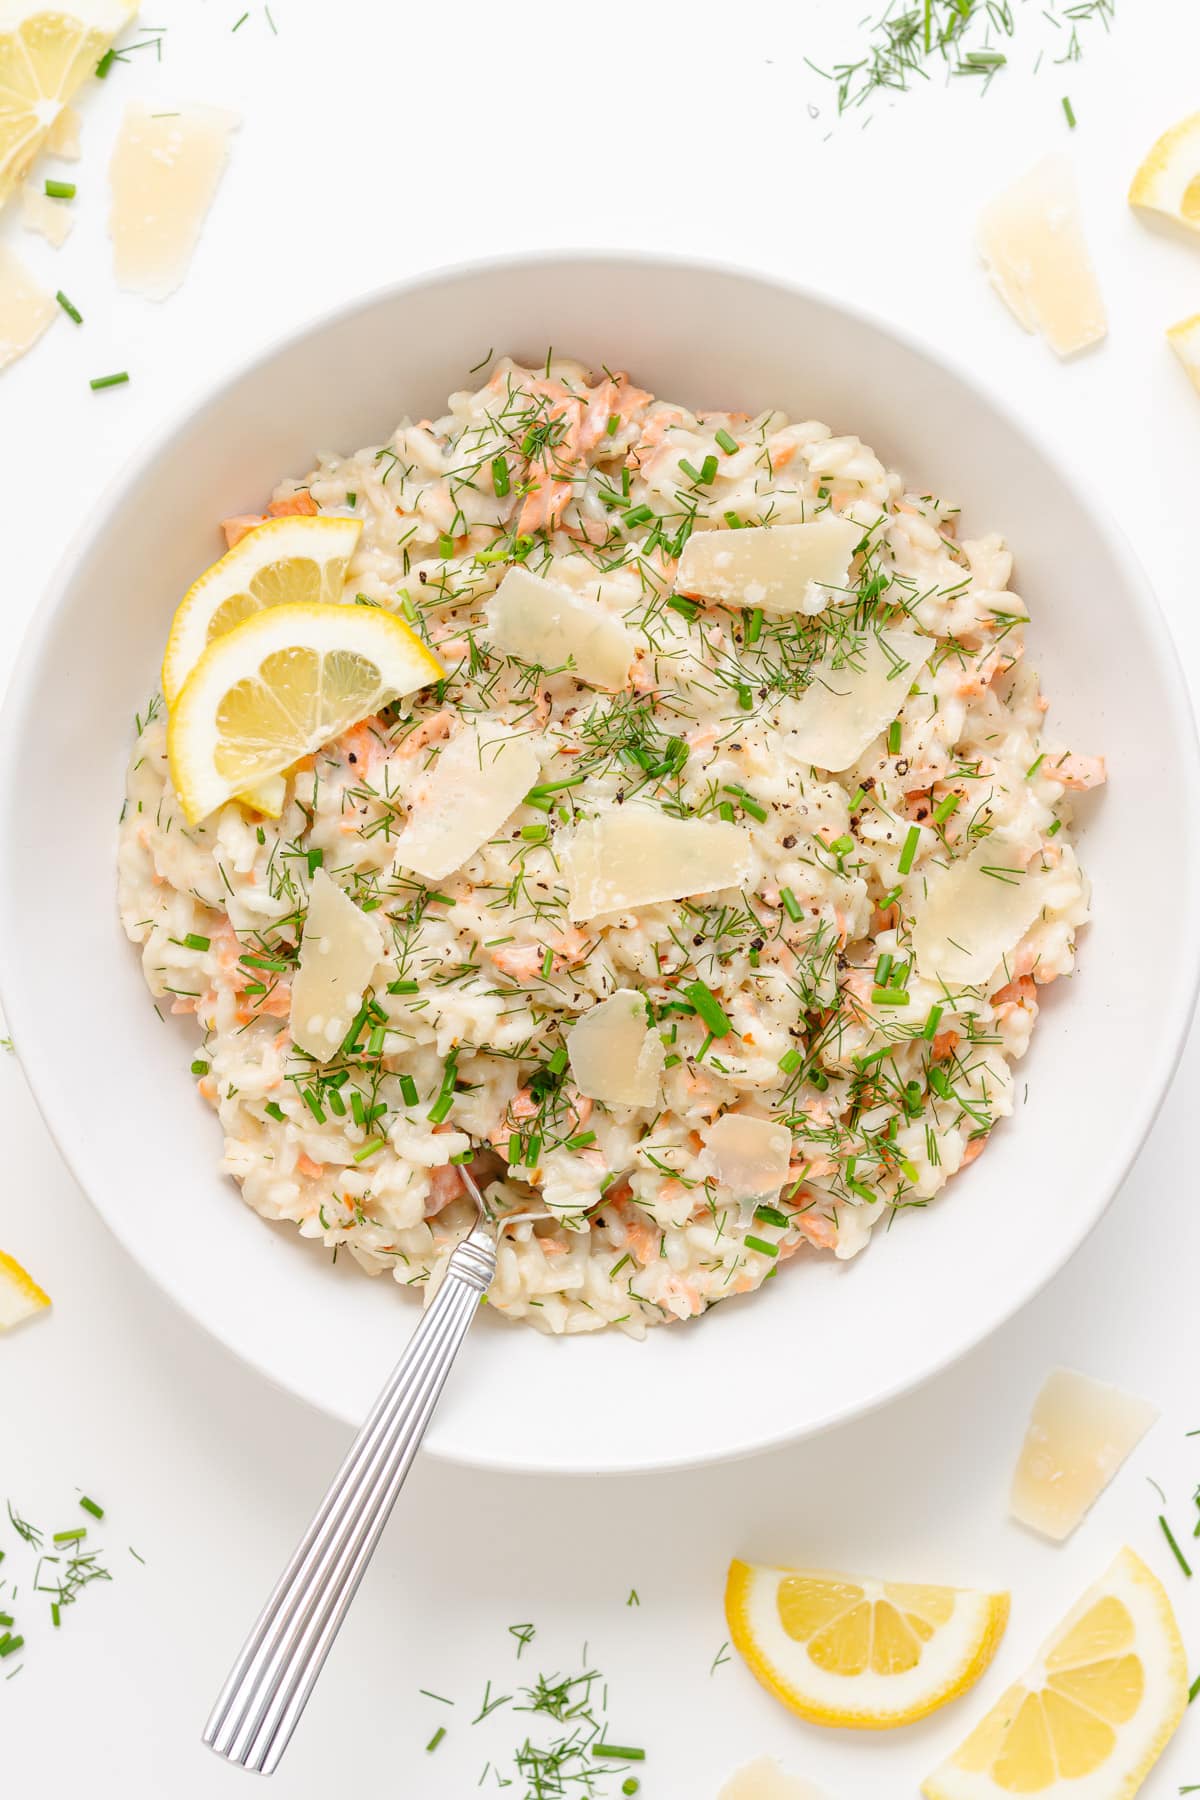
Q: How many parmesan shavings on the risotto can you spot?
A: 9